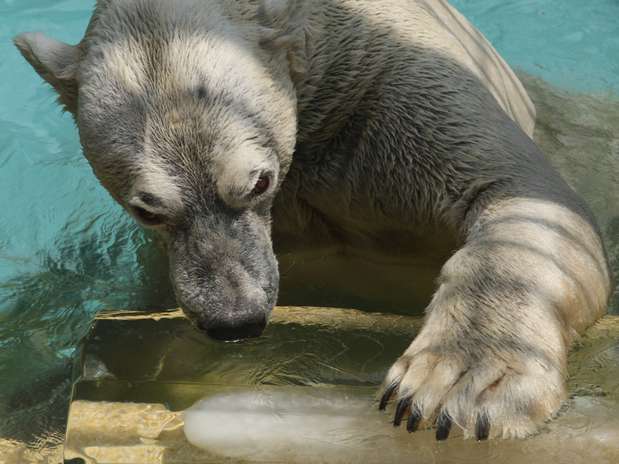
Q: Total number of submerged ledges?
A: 1